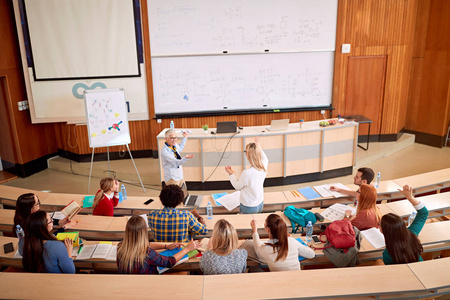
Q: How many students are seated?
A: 10